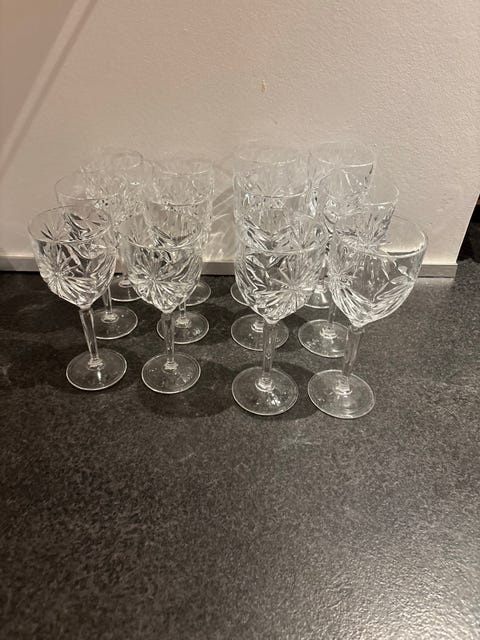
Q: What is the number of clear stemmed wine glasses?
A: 12